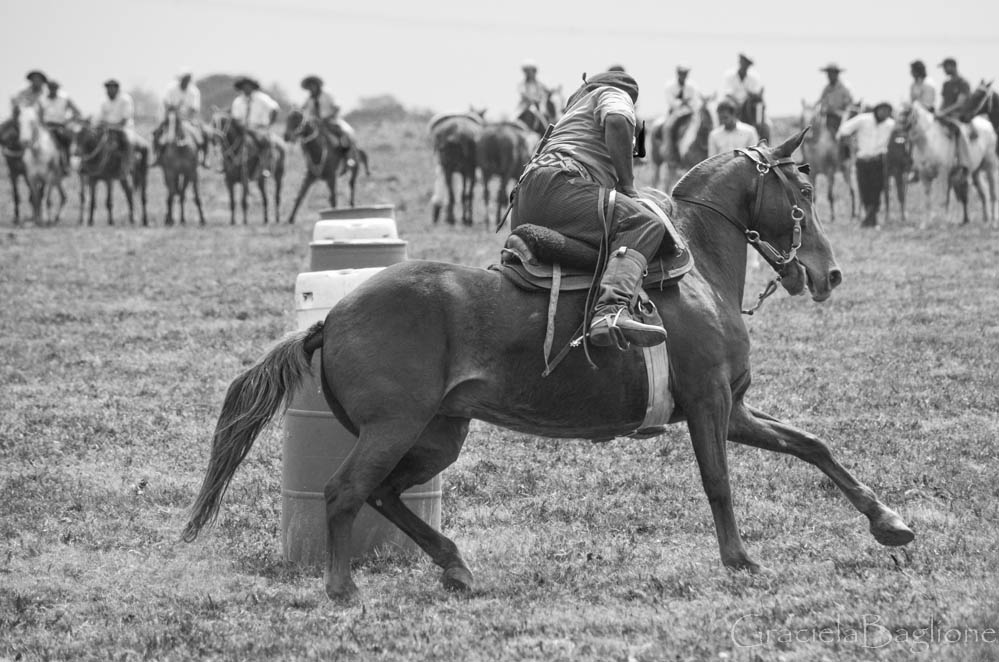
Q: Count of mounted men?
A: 13